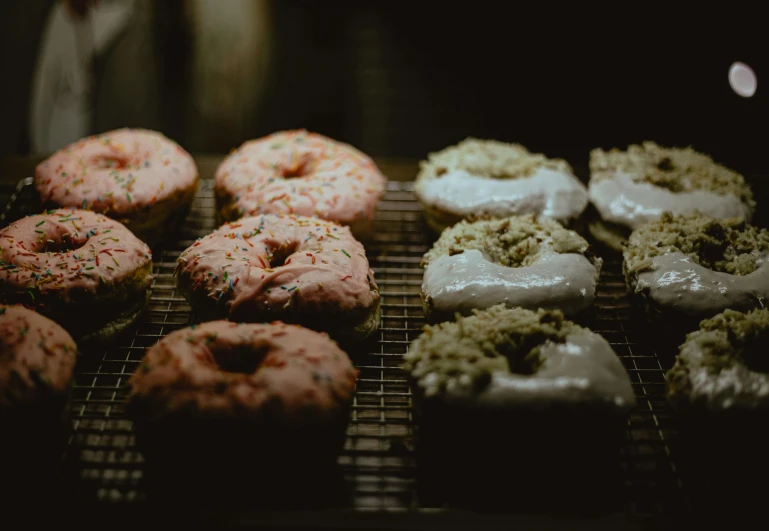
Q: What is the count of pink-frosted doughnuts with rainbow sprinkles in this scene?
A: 6